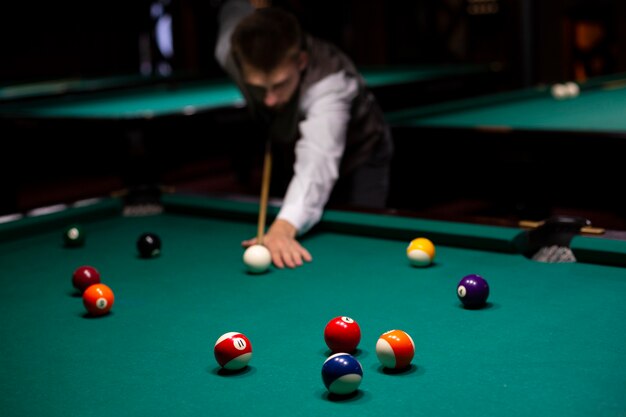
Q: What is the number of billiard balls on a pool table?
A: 11